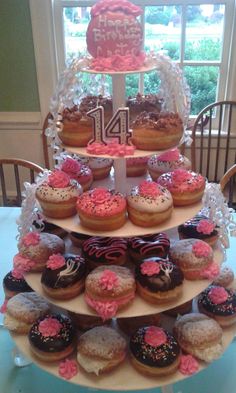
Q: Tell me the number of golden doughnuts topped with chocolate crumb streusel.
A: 4